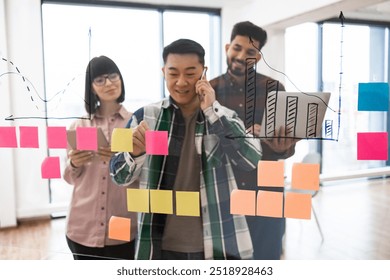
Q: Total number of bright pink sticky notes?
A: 7